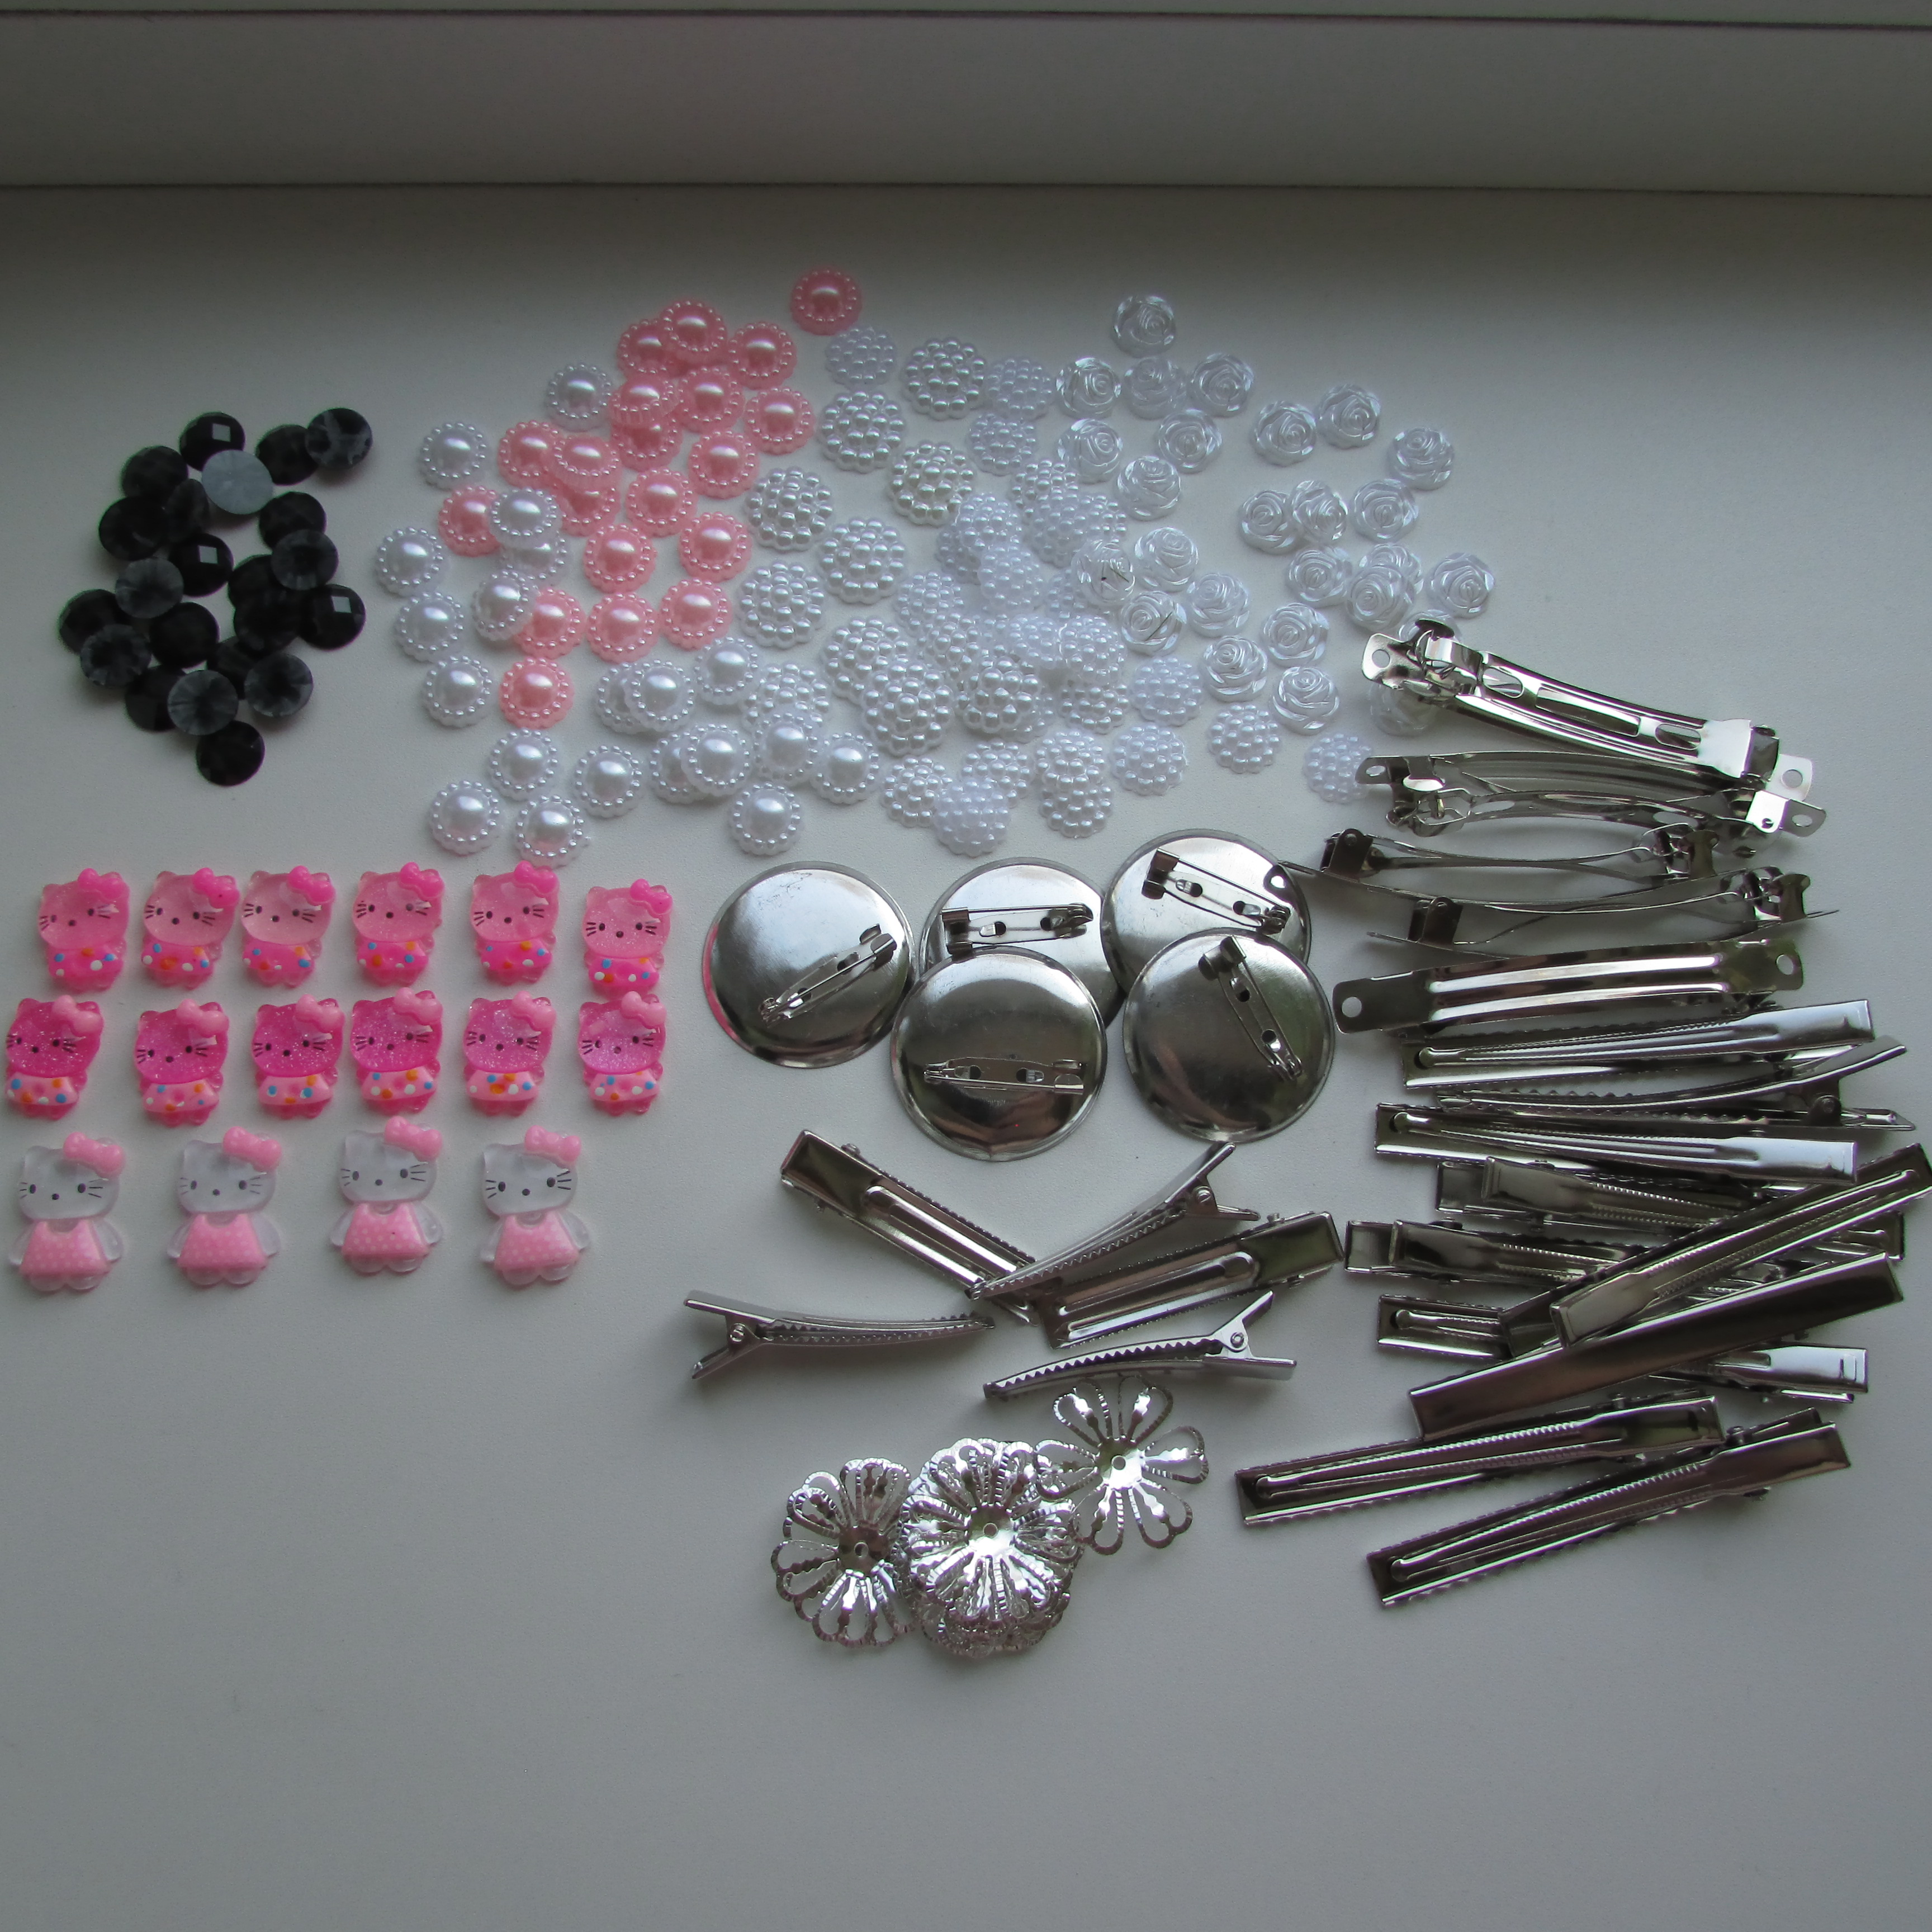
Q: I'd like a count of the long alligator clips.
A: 10